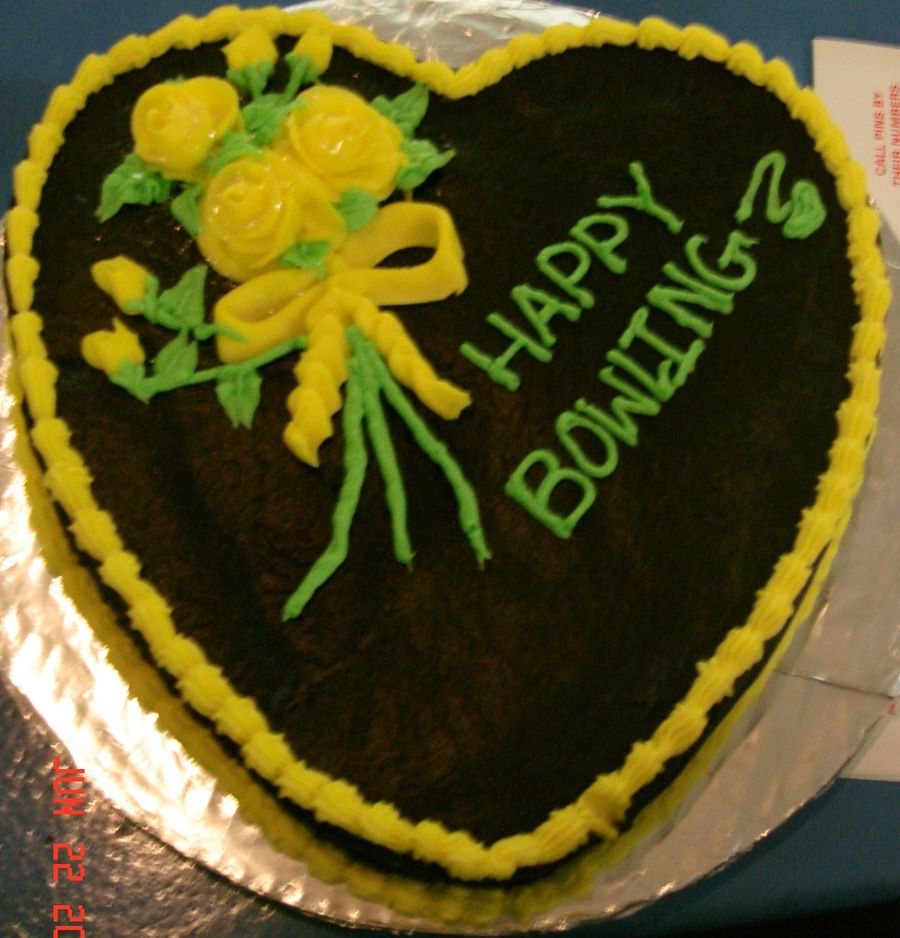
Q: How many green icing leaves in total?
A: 11